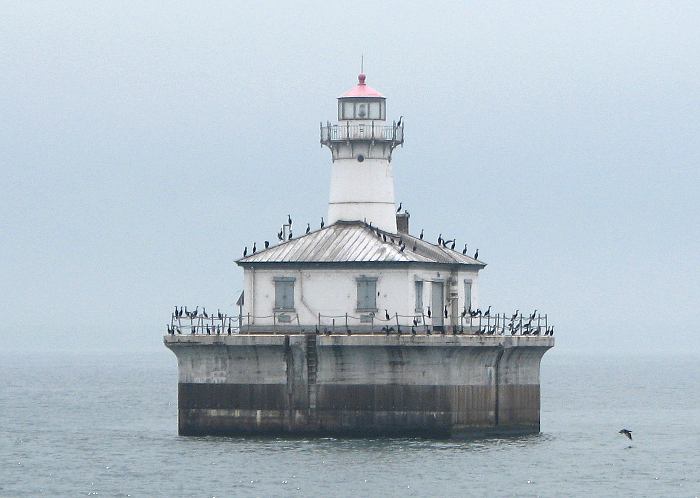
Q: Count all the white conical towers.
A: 1